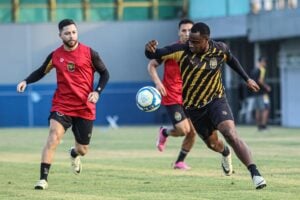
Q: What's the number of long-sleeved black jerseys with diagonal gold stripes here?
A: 1